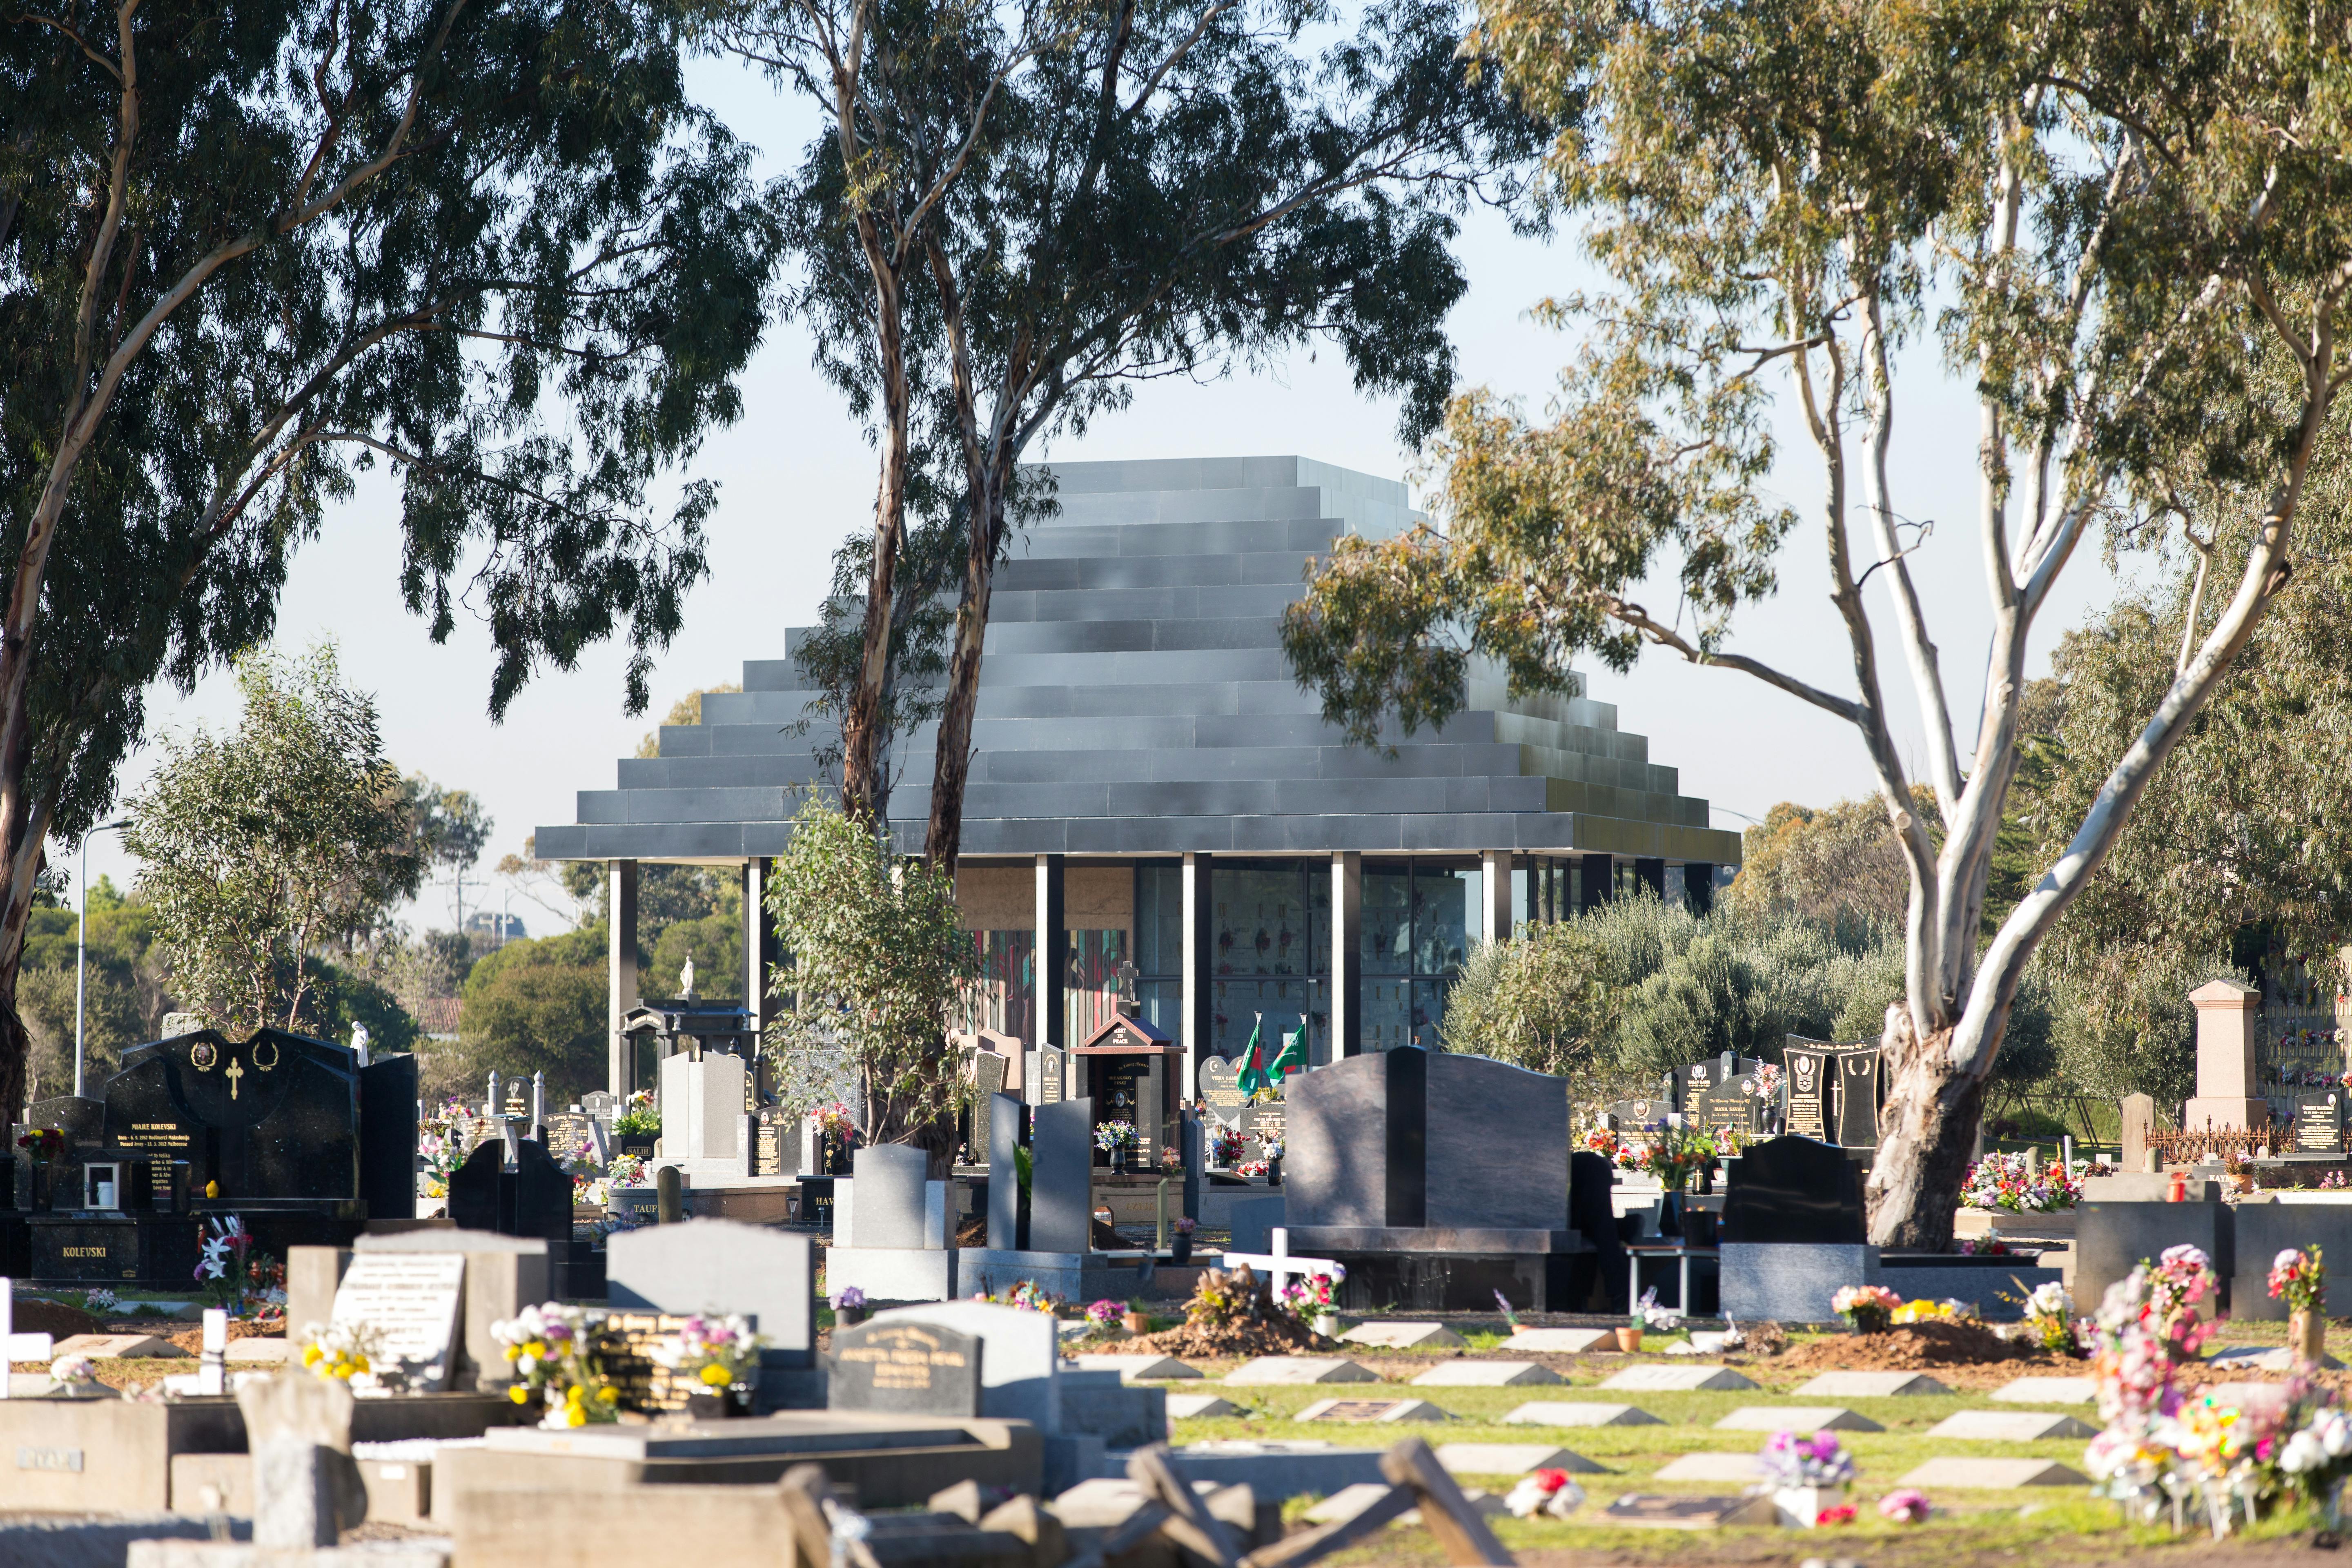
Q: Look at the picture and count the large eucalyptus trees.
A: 3